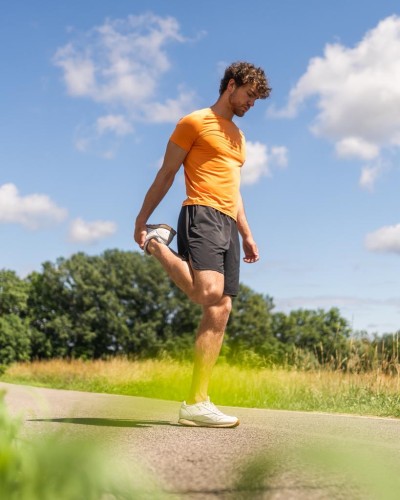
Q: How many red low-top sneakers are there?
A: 0